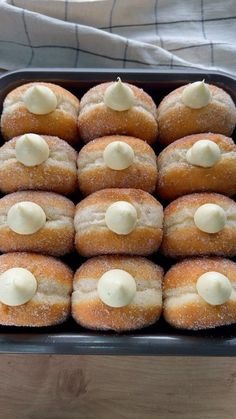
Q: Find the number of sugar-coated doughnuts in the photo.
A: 12